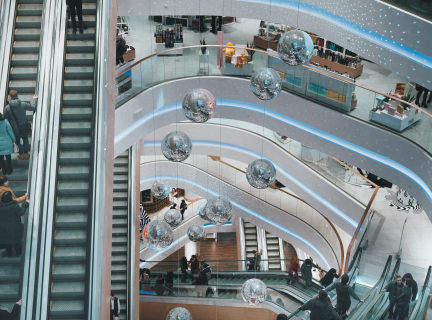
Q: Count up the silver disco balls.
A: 13